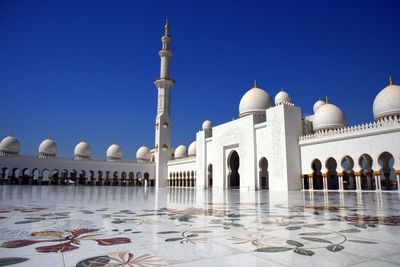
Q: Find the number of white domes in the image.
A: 13